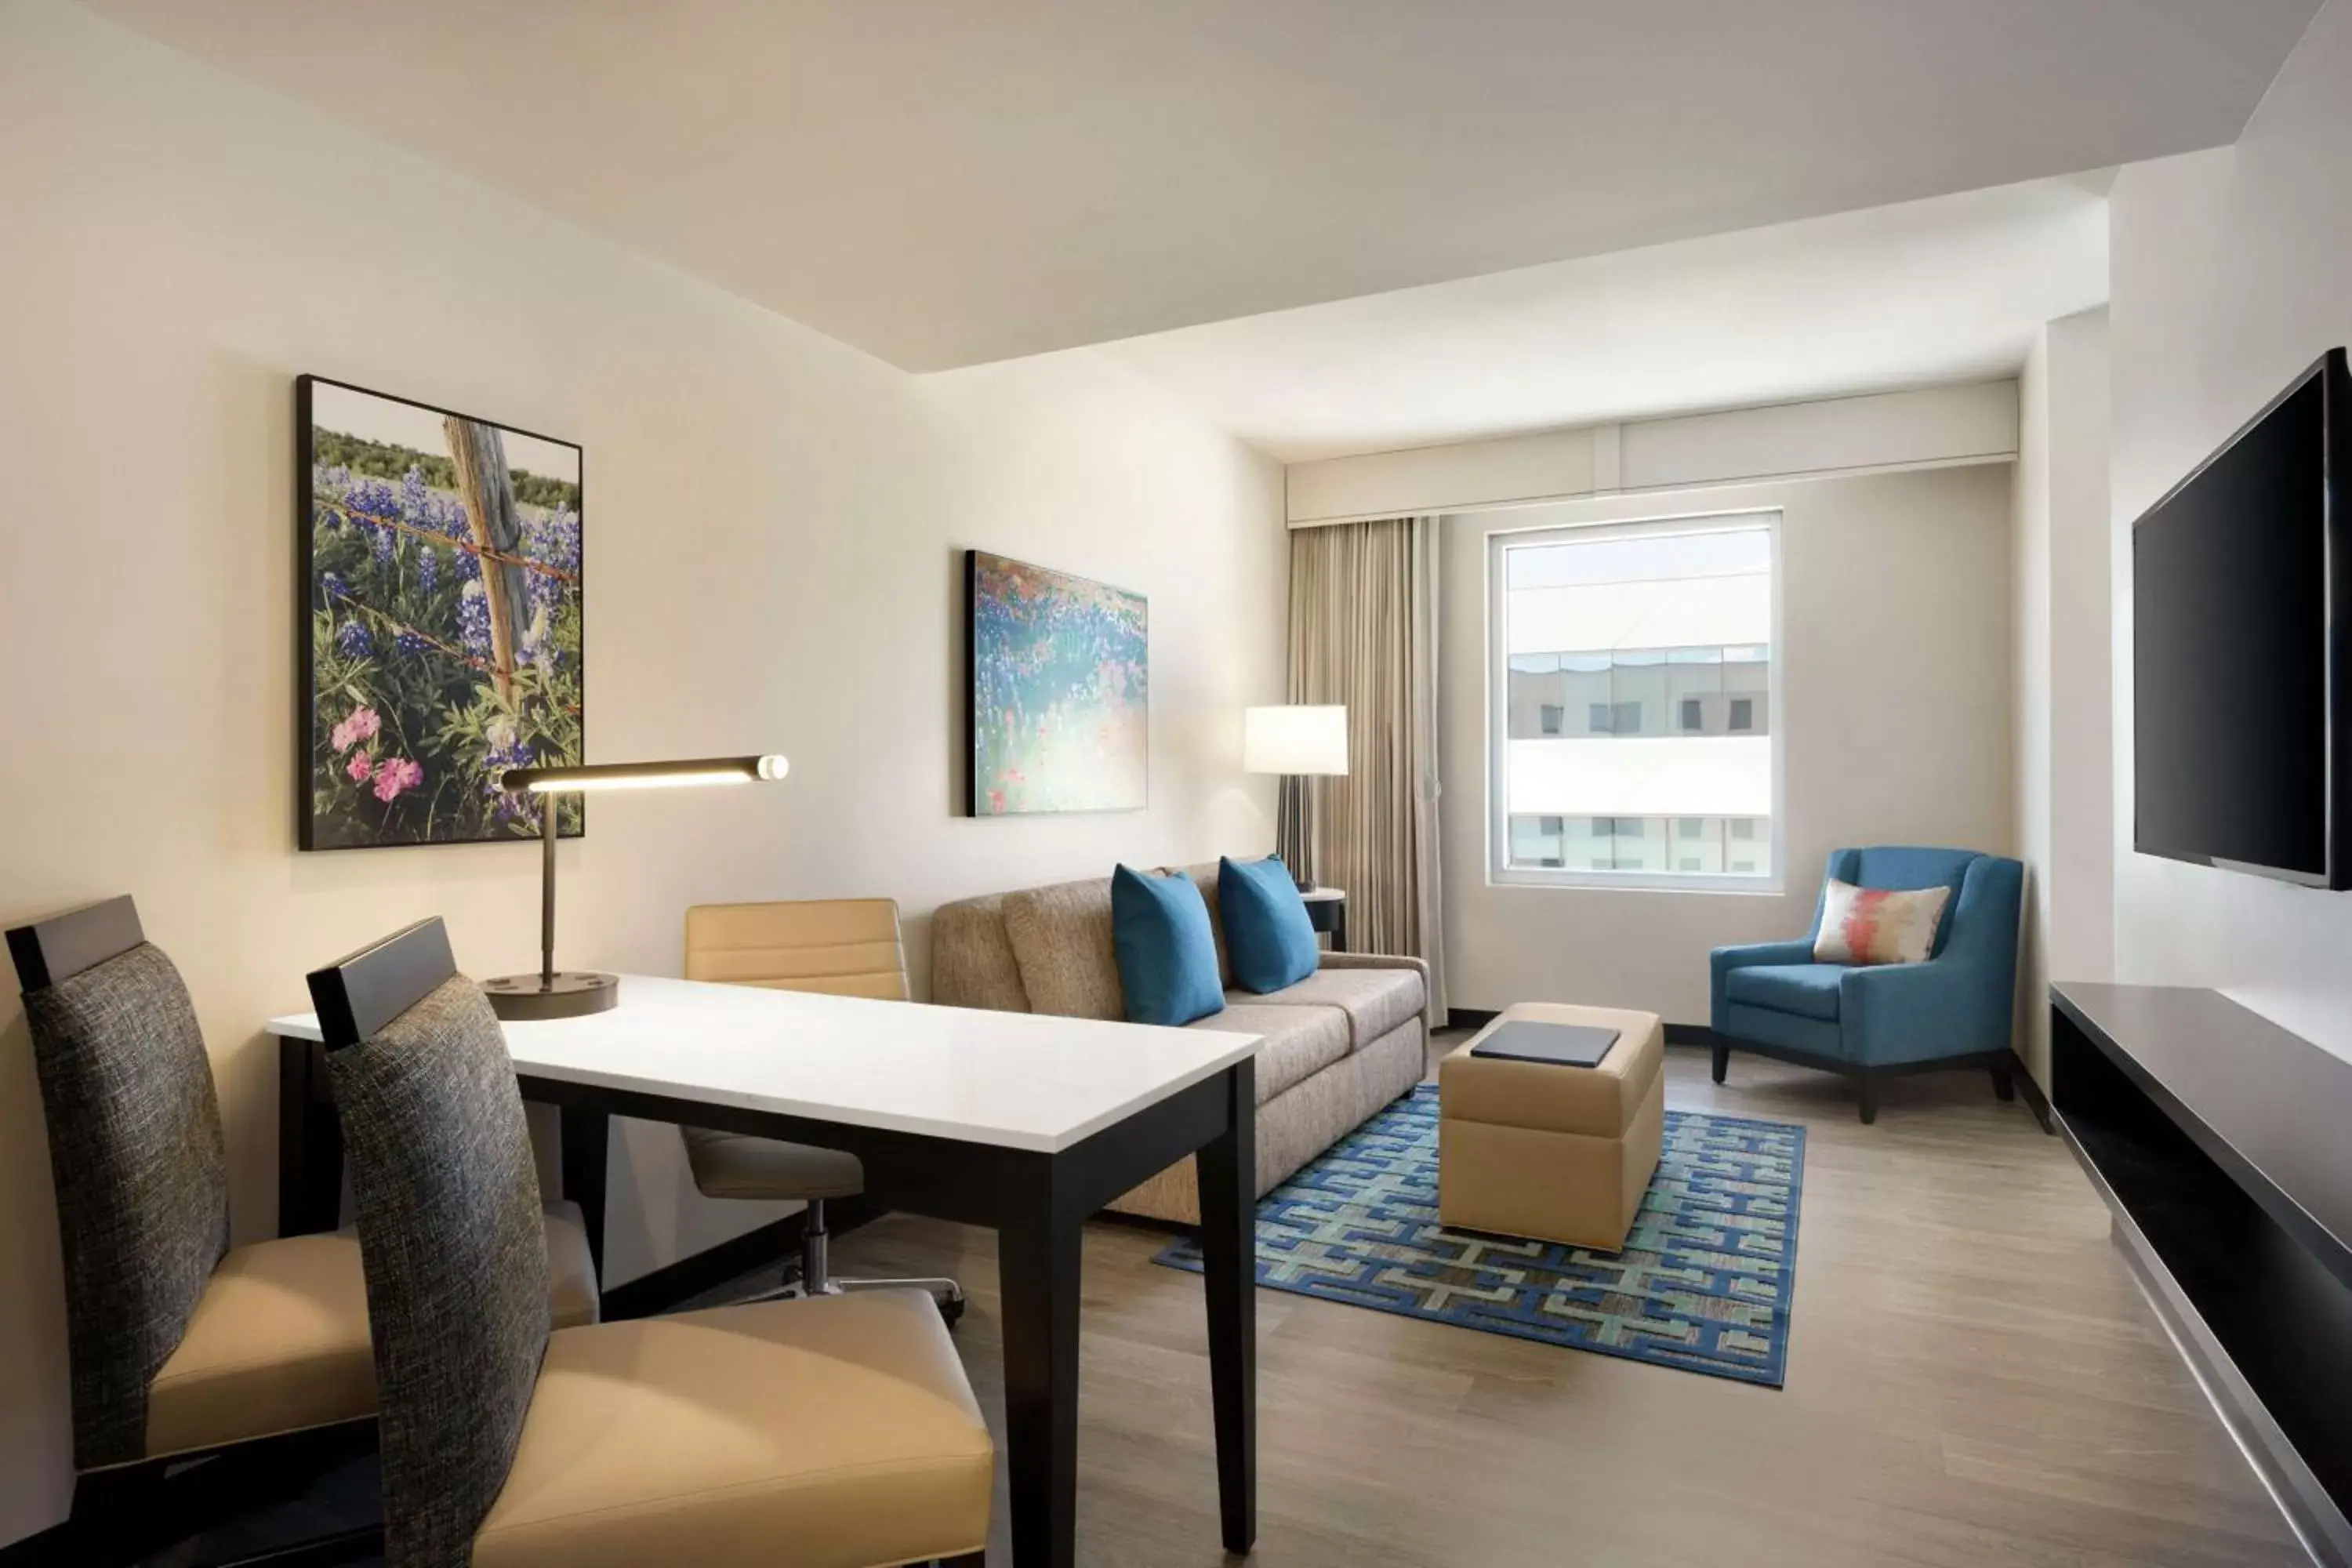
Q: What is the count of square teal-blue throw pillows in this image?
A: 2